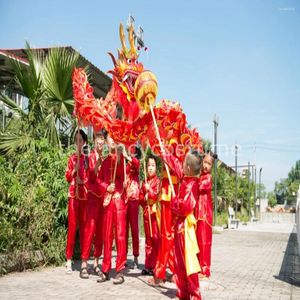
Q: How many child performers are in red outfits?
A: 8